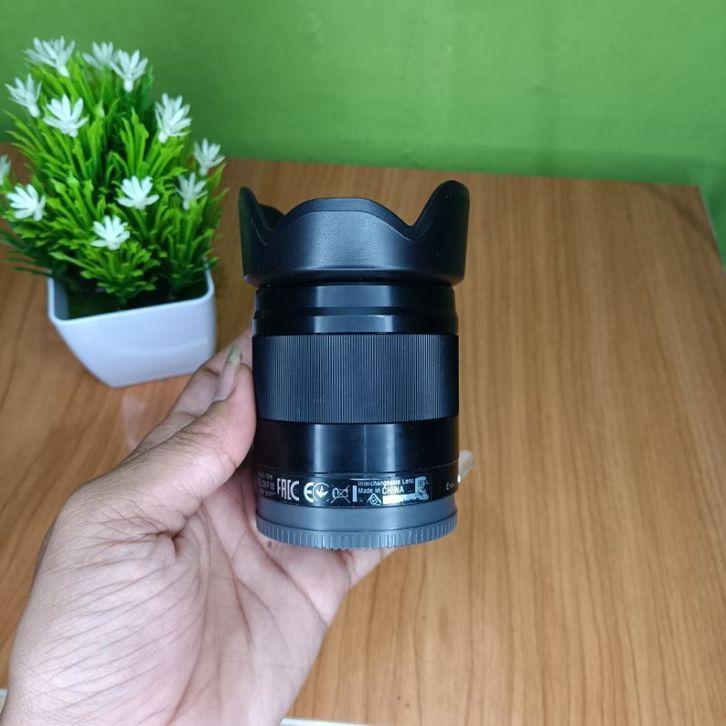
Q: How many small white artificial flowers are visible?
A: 12